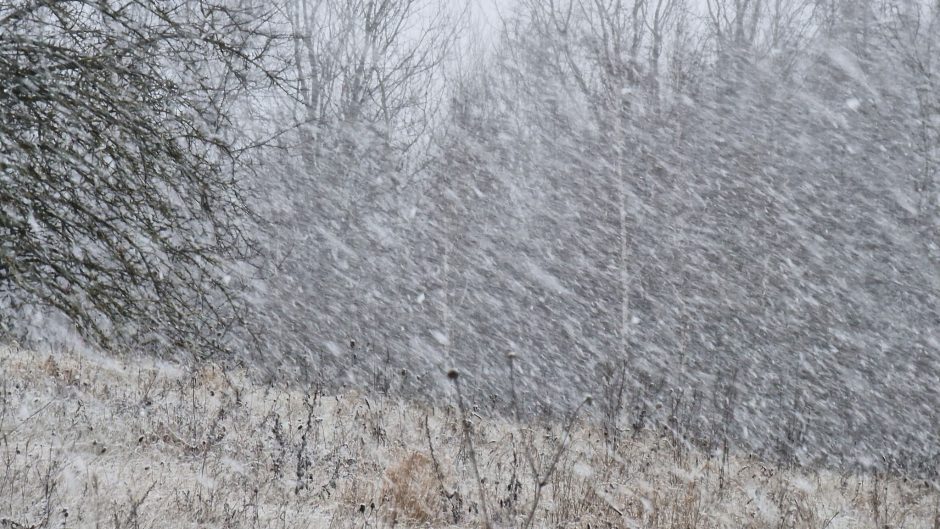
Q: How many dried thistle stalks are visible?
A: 3